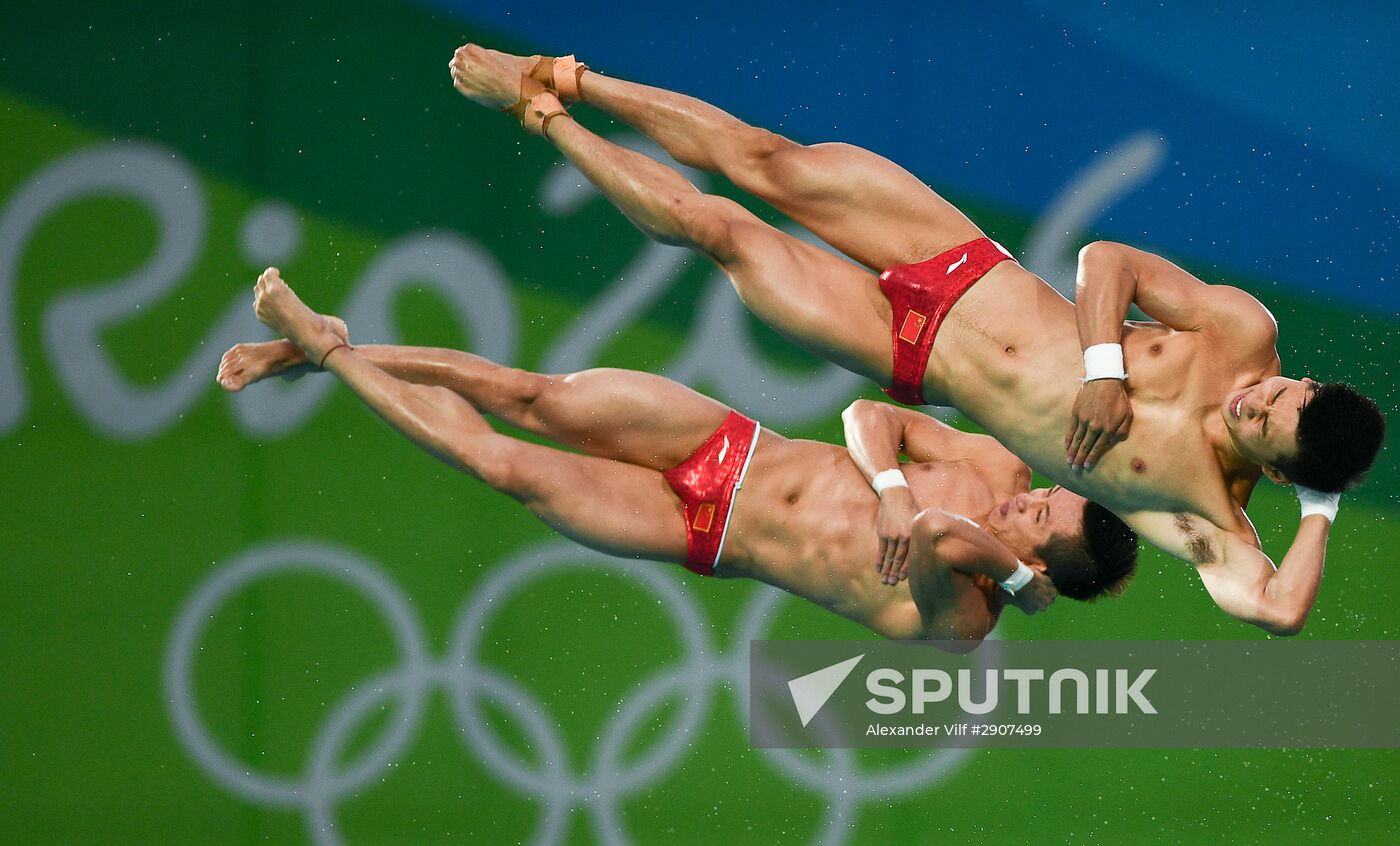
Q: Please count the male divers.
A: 2